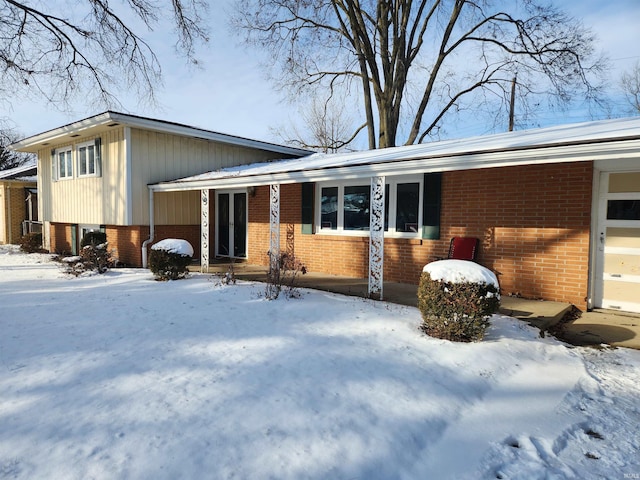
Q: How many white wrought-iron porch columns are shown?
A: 3